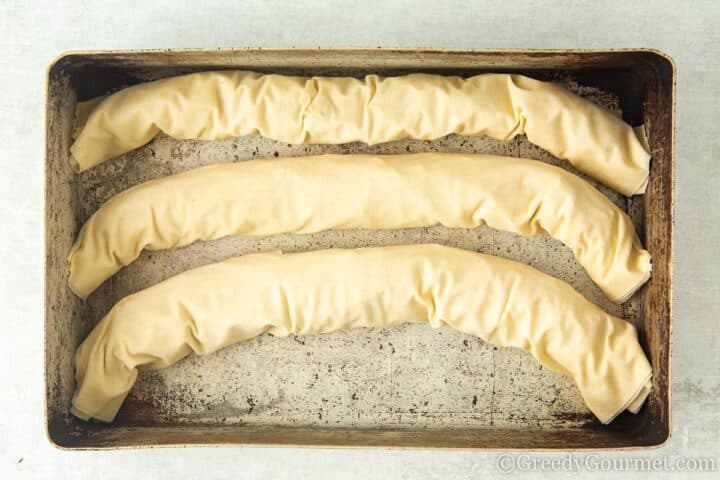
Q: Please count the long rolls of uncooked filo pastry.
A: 3